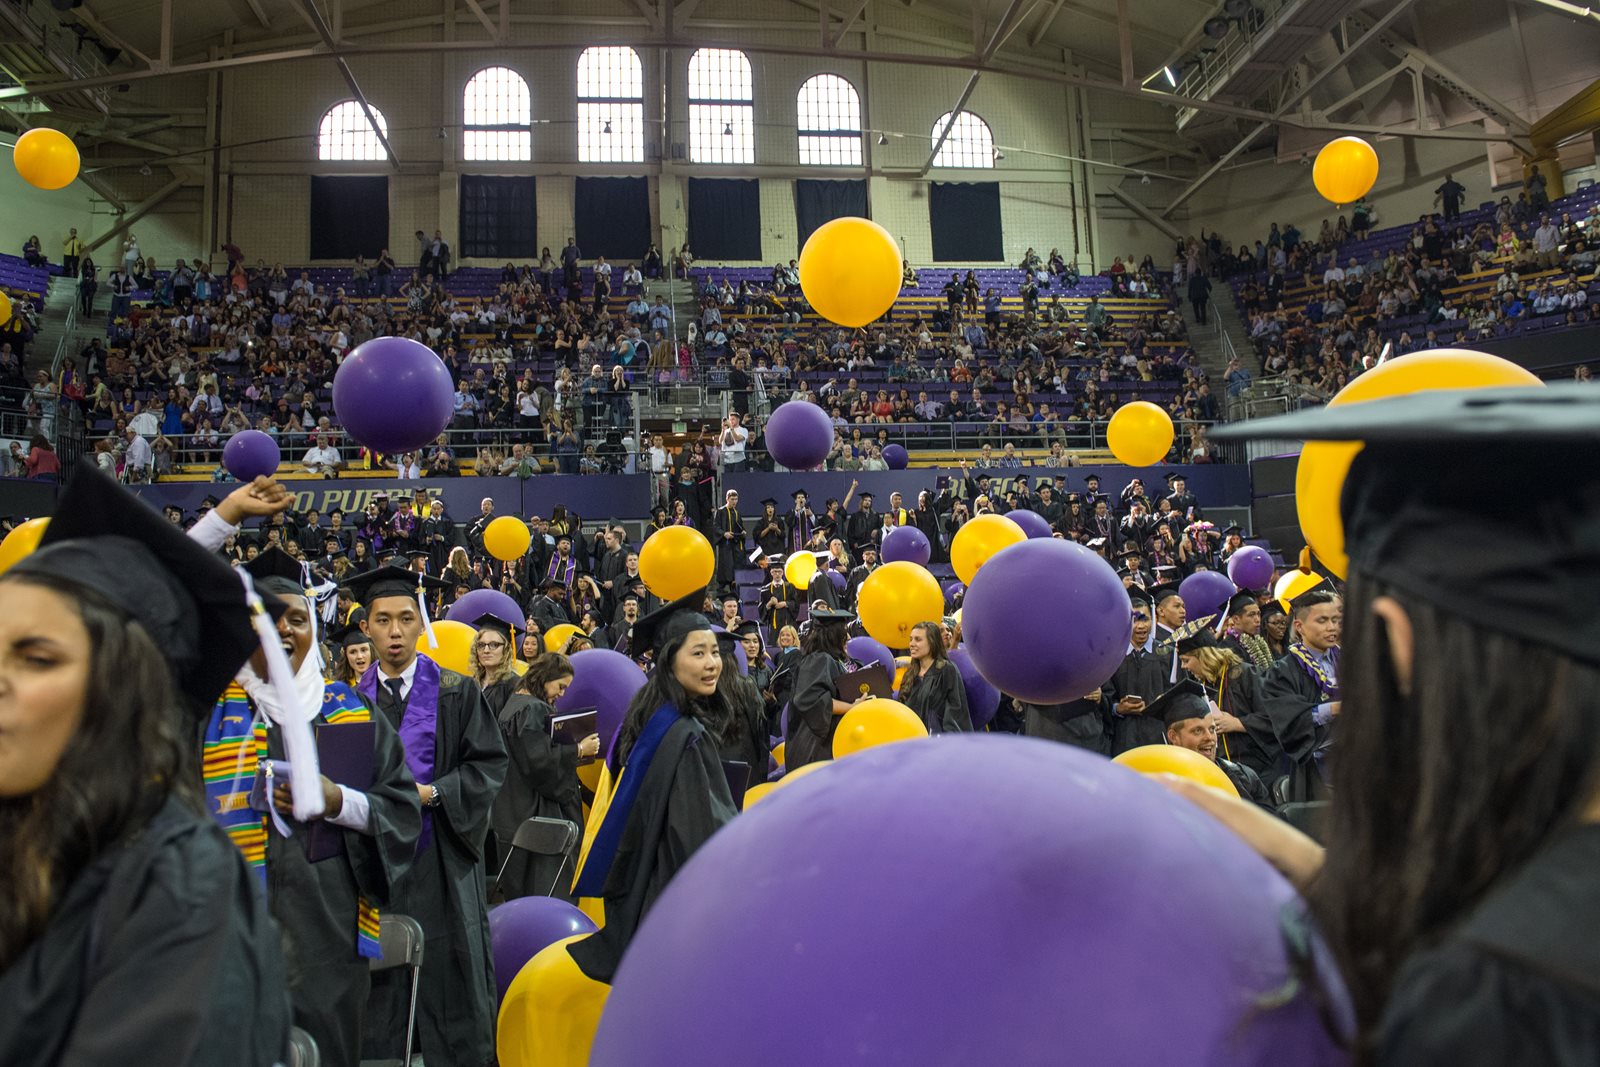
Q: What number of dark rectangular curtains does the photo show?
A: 6